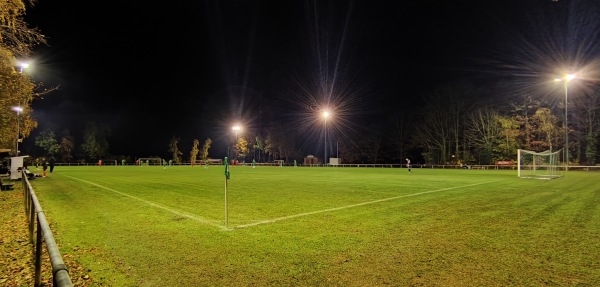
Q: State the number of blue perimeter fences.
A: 0